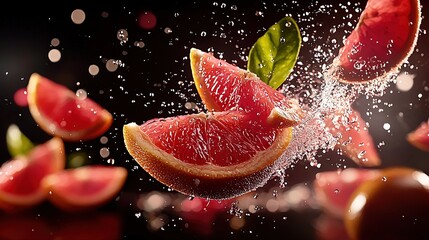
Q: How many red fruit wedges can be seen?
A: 9